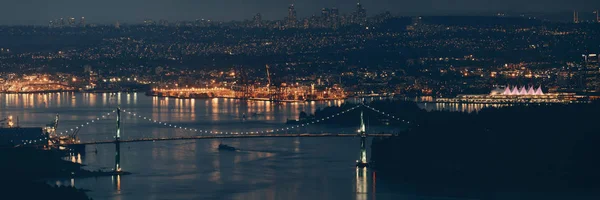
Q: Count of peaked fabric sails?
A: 5